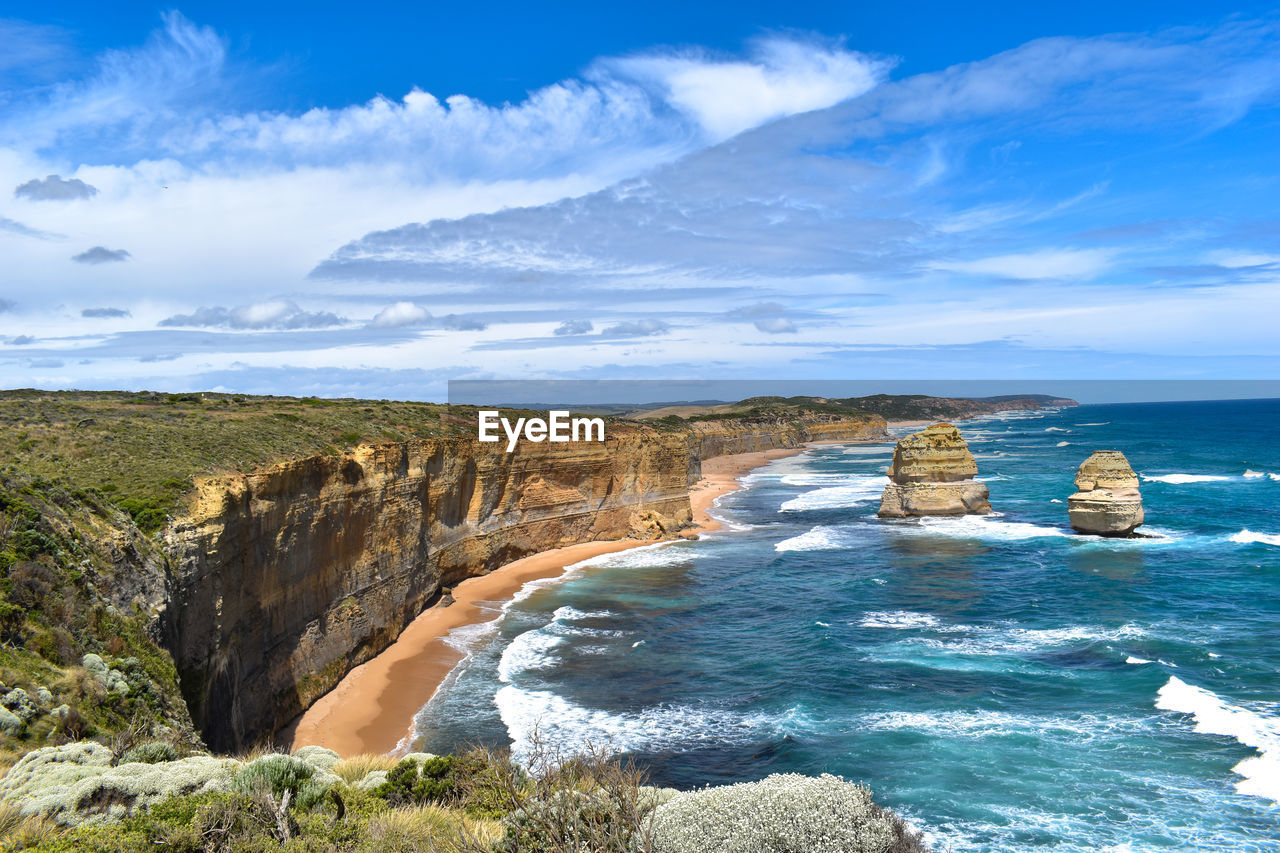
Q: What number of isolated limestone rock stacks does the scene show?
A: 2